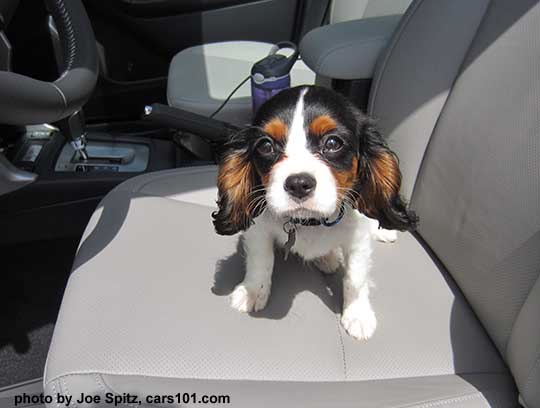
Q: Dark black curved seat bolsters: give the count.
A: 0